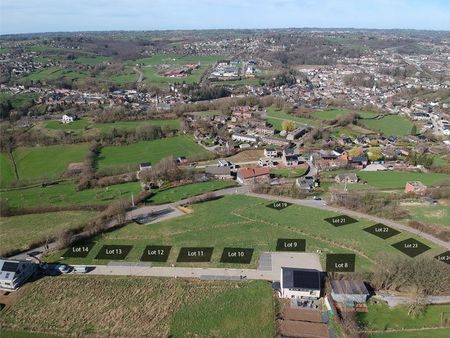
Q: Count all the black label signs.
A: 12